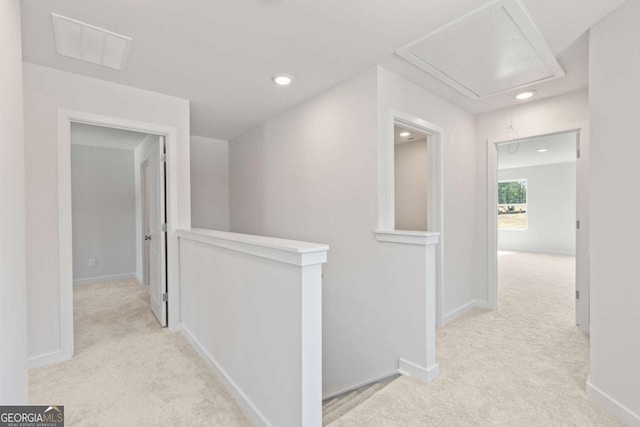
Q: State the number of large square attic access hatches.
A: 1